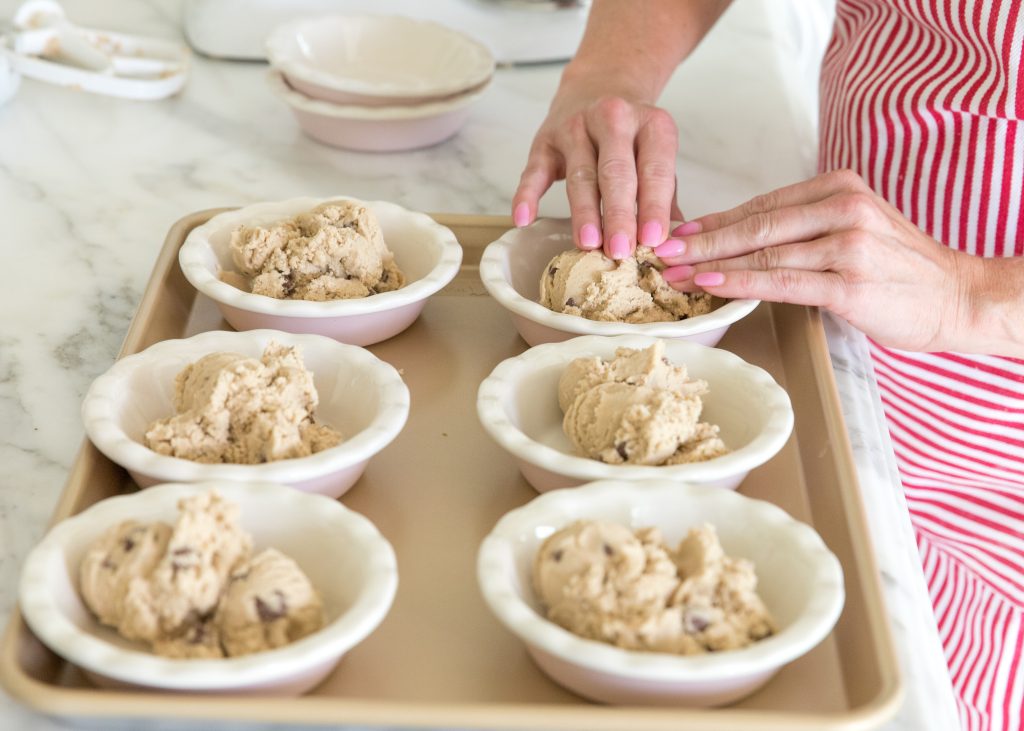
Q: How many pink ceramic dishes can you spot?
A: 8